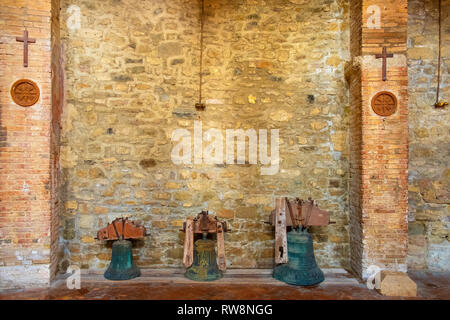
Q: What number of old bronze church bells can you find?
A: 3